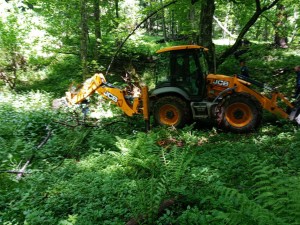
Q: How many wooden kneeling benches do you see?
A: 0